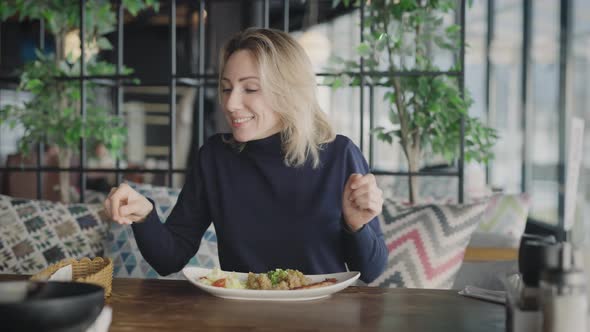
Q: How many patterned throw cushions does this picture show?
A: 4